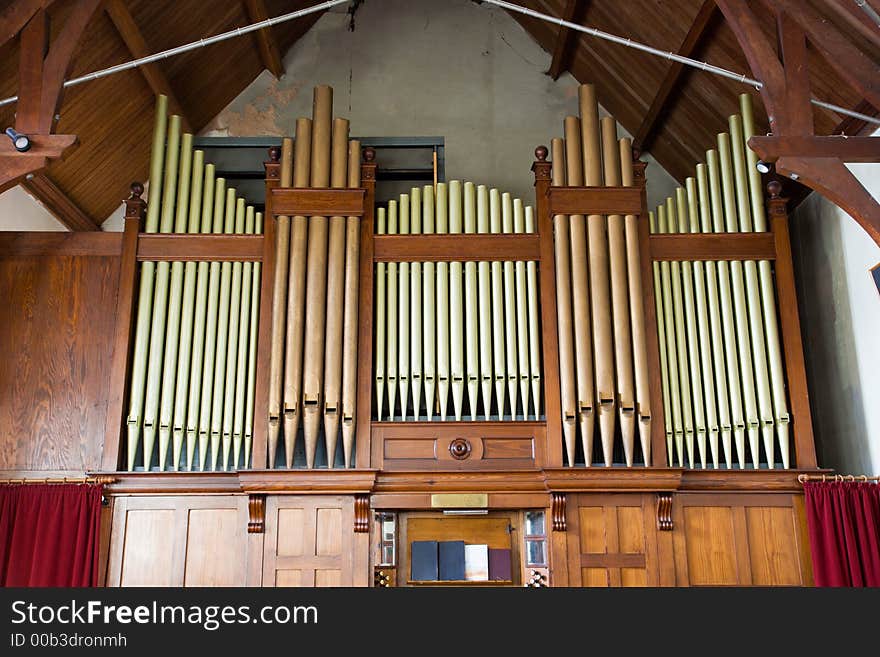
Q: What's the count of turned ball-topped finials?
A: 6